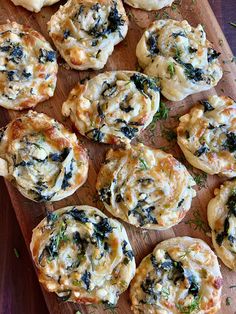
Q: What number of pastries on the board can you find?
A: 12